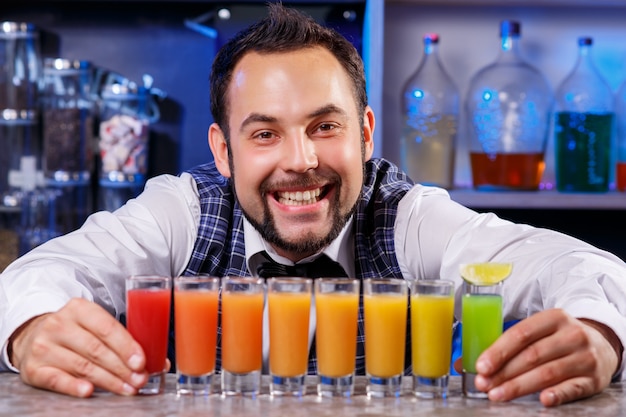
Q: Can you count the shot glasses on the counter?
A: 8